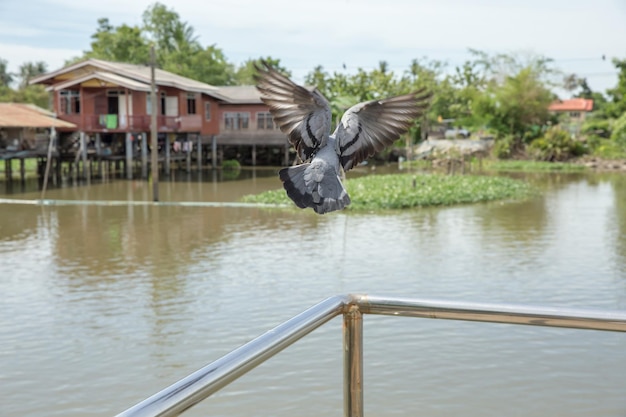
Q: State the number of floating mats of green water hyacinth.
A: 1